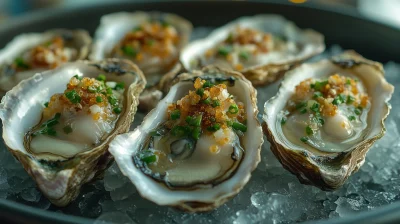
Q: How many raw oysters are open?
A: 6